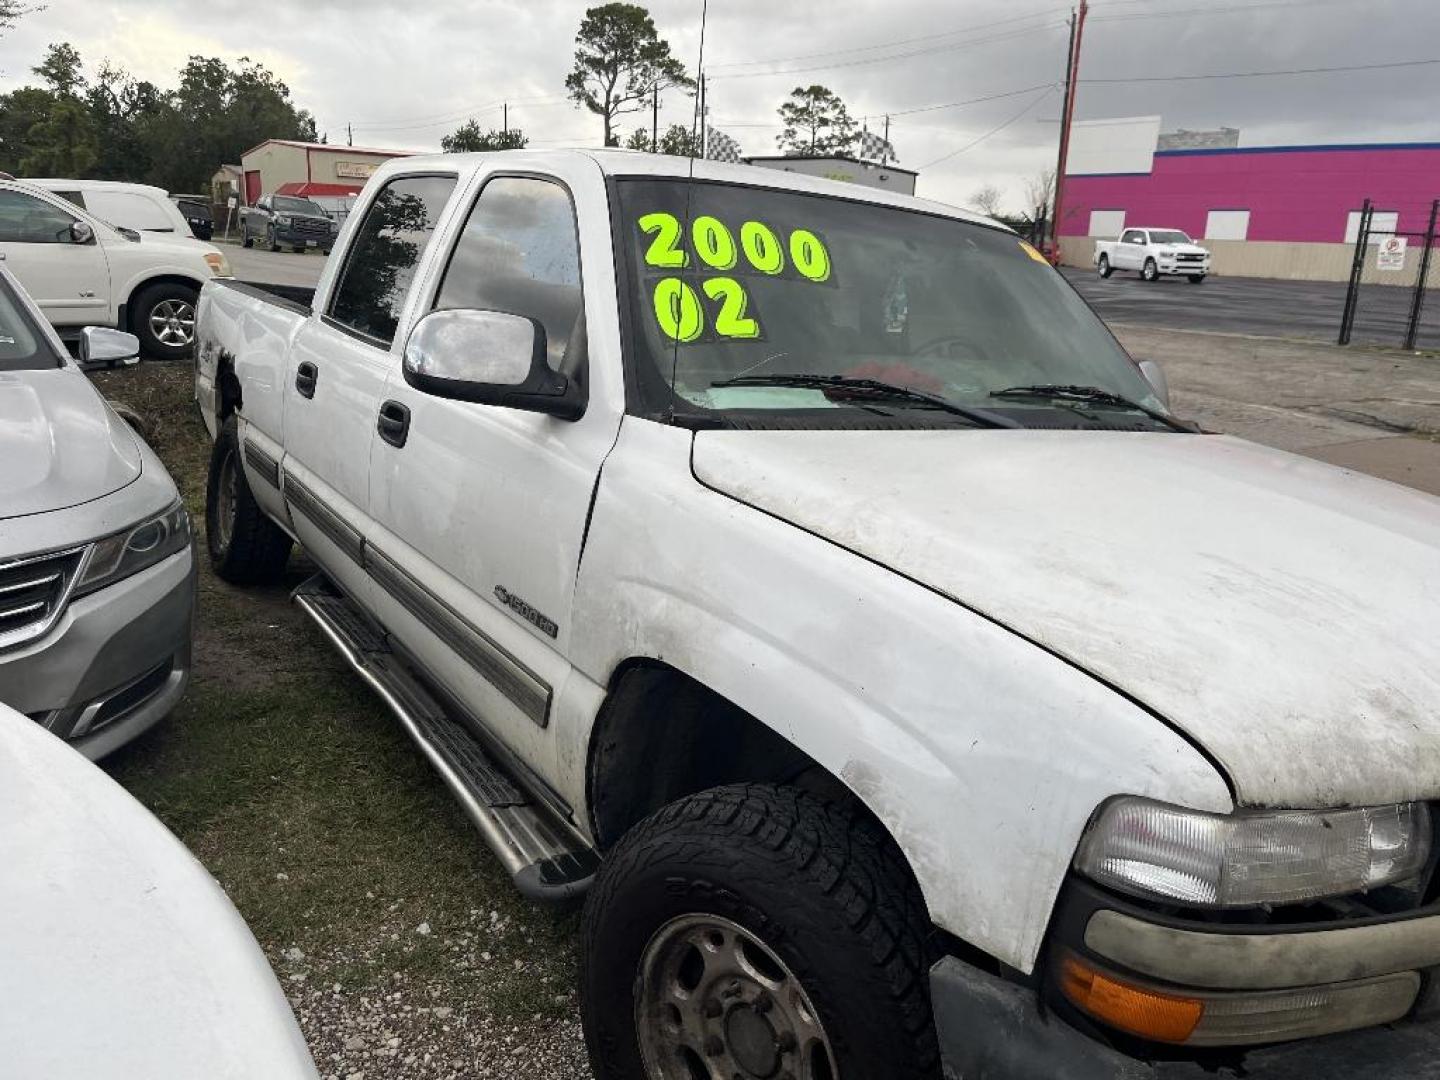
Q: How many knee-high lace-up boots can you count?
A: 0